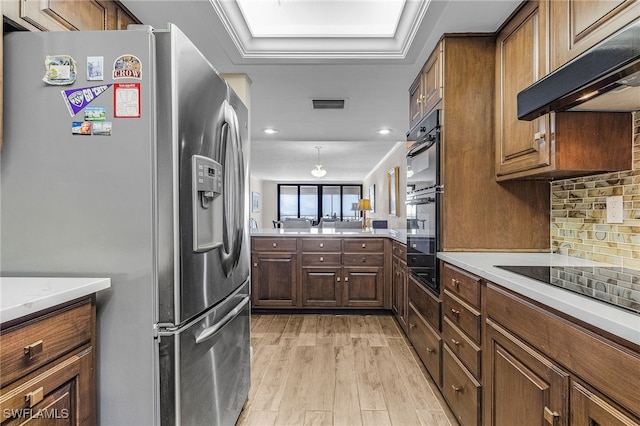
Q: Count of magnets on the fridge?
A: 8